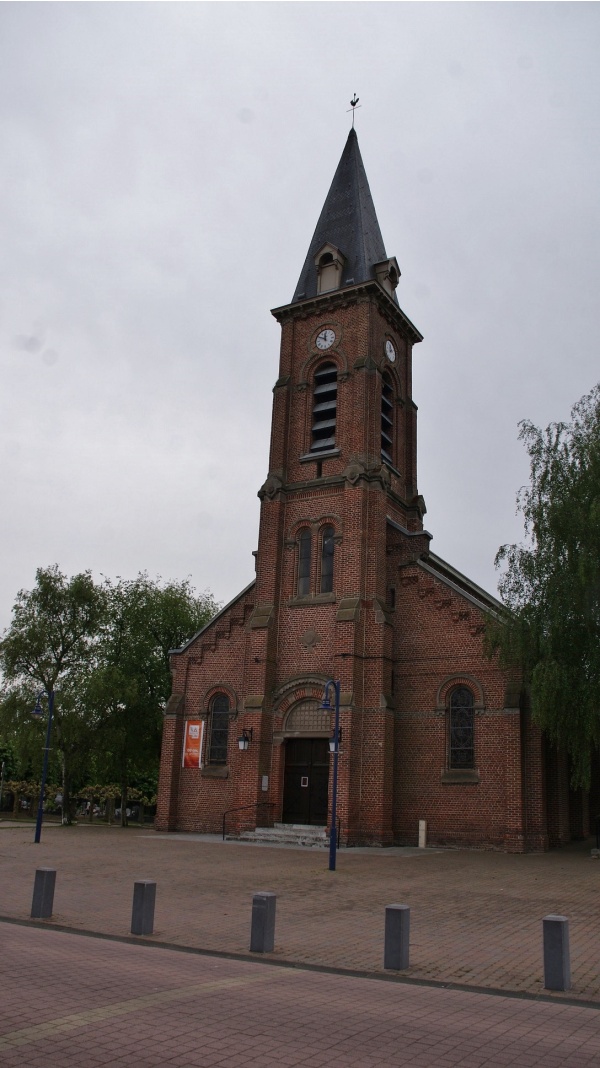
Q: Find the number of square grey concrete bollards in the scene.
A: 5